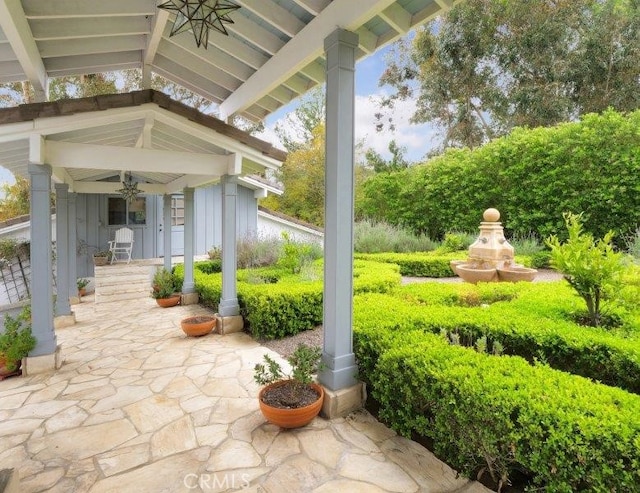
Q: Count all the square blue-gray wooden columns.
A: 7